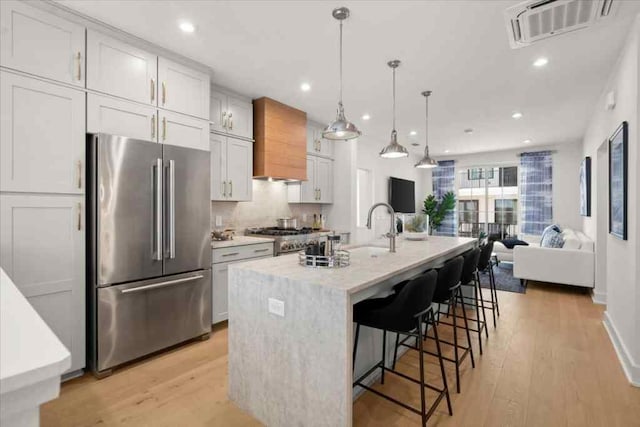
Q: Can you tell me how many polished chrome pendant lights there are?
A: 3